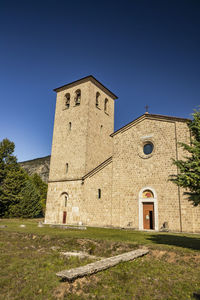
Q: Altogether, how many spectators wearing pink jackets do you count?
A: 0